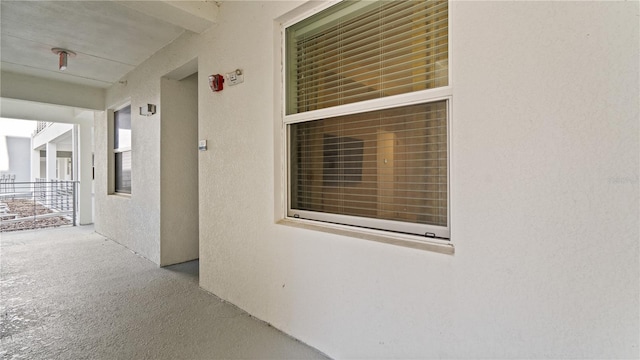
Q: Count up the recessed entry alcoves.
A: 1